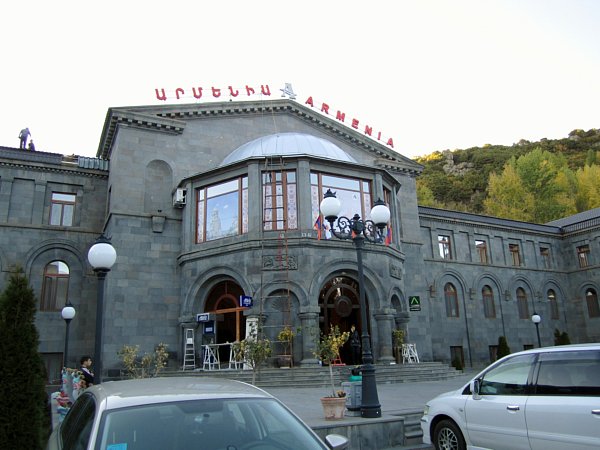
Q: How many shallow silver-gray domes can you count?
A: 1